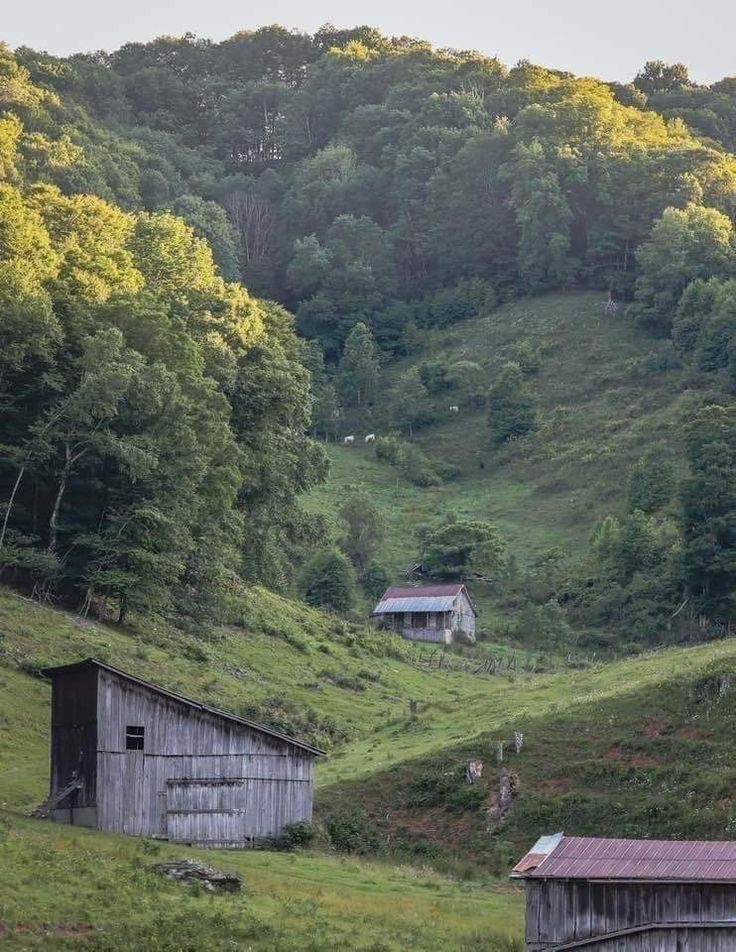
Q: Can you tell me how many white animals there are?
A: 3